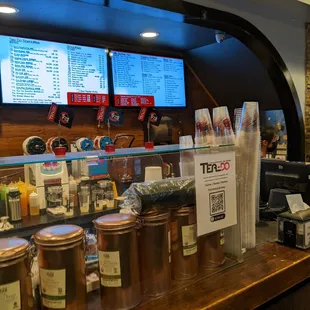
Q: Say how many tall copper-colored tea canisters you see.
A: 6